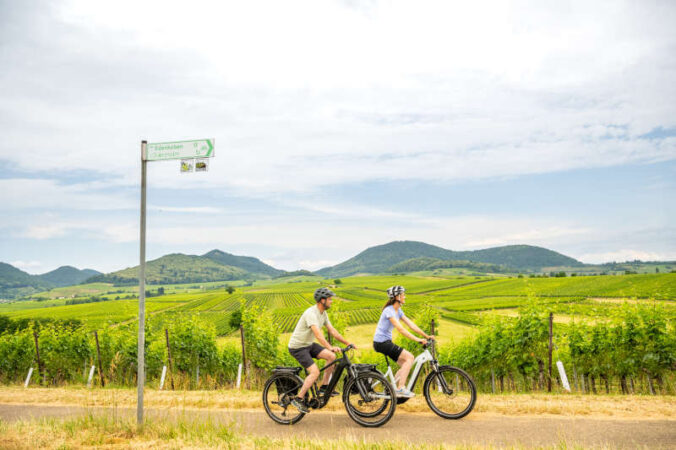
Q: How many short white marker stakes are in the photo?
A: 5